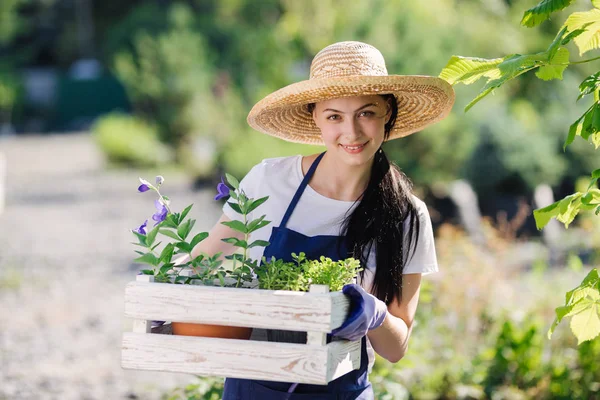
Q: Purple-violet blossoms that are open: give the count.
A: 3